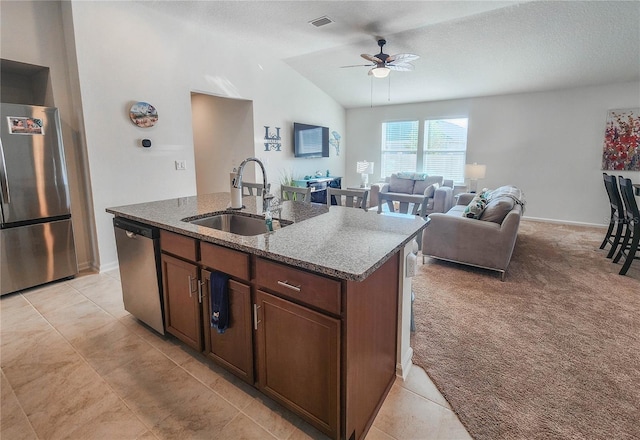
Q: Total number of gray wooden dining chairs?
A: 4